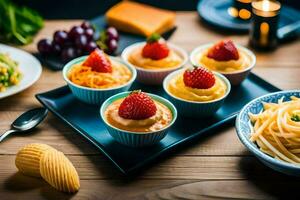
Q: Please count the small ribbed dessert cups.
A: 5